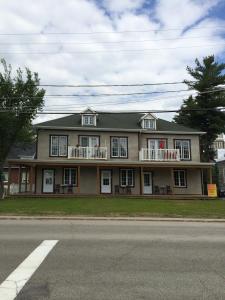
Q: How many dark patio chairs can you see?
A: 6